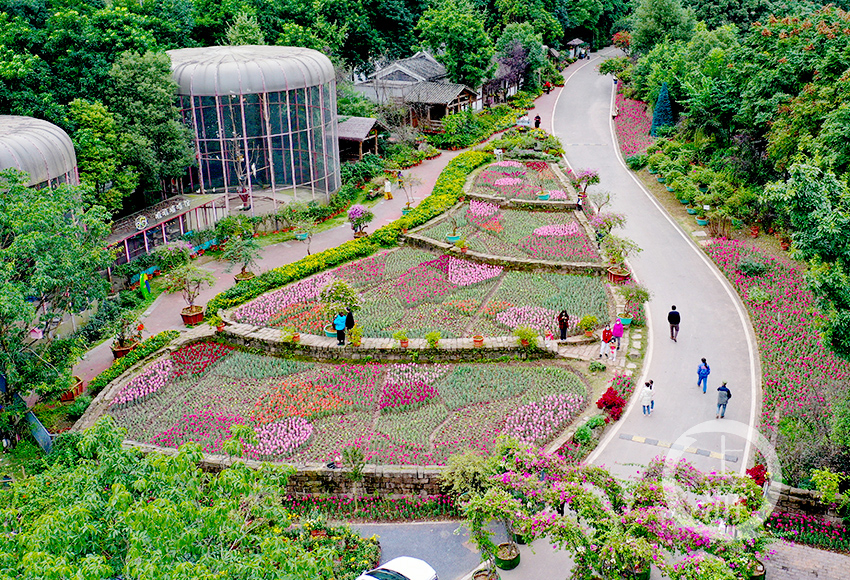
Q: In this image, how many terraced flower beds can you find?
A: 4